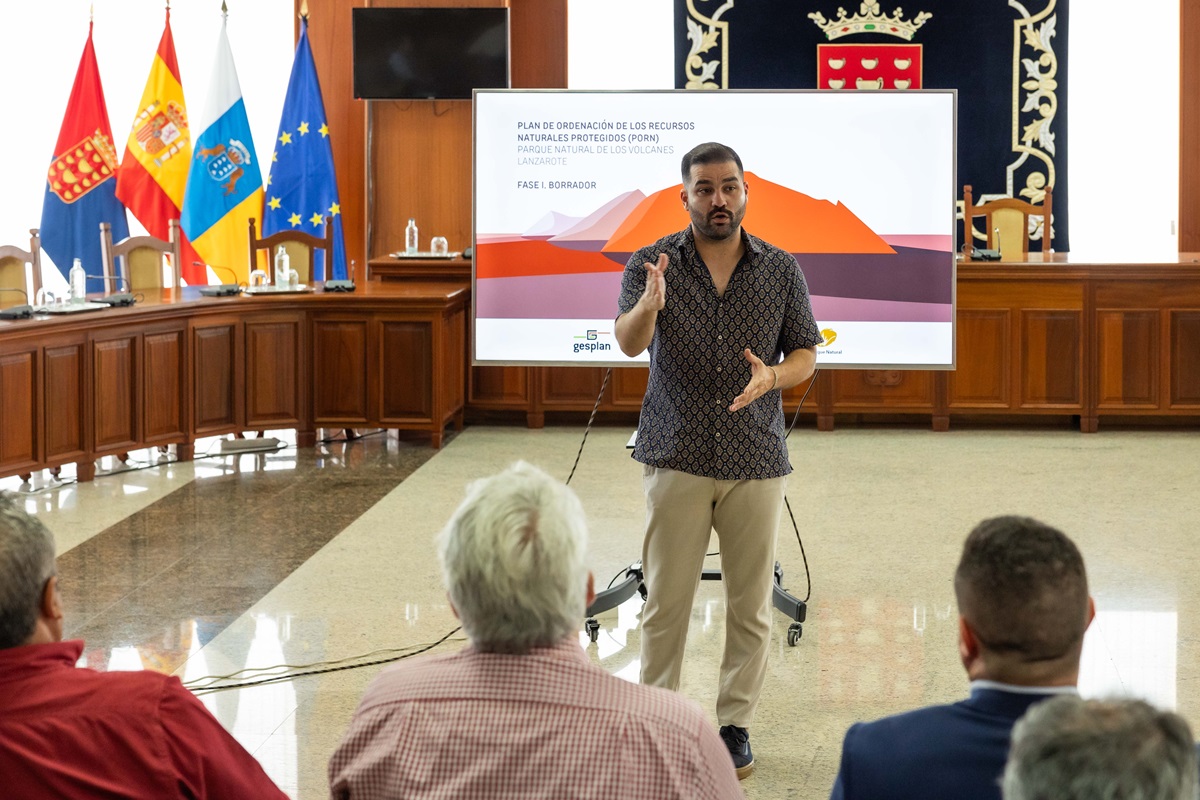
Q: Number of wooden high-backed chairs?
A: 4